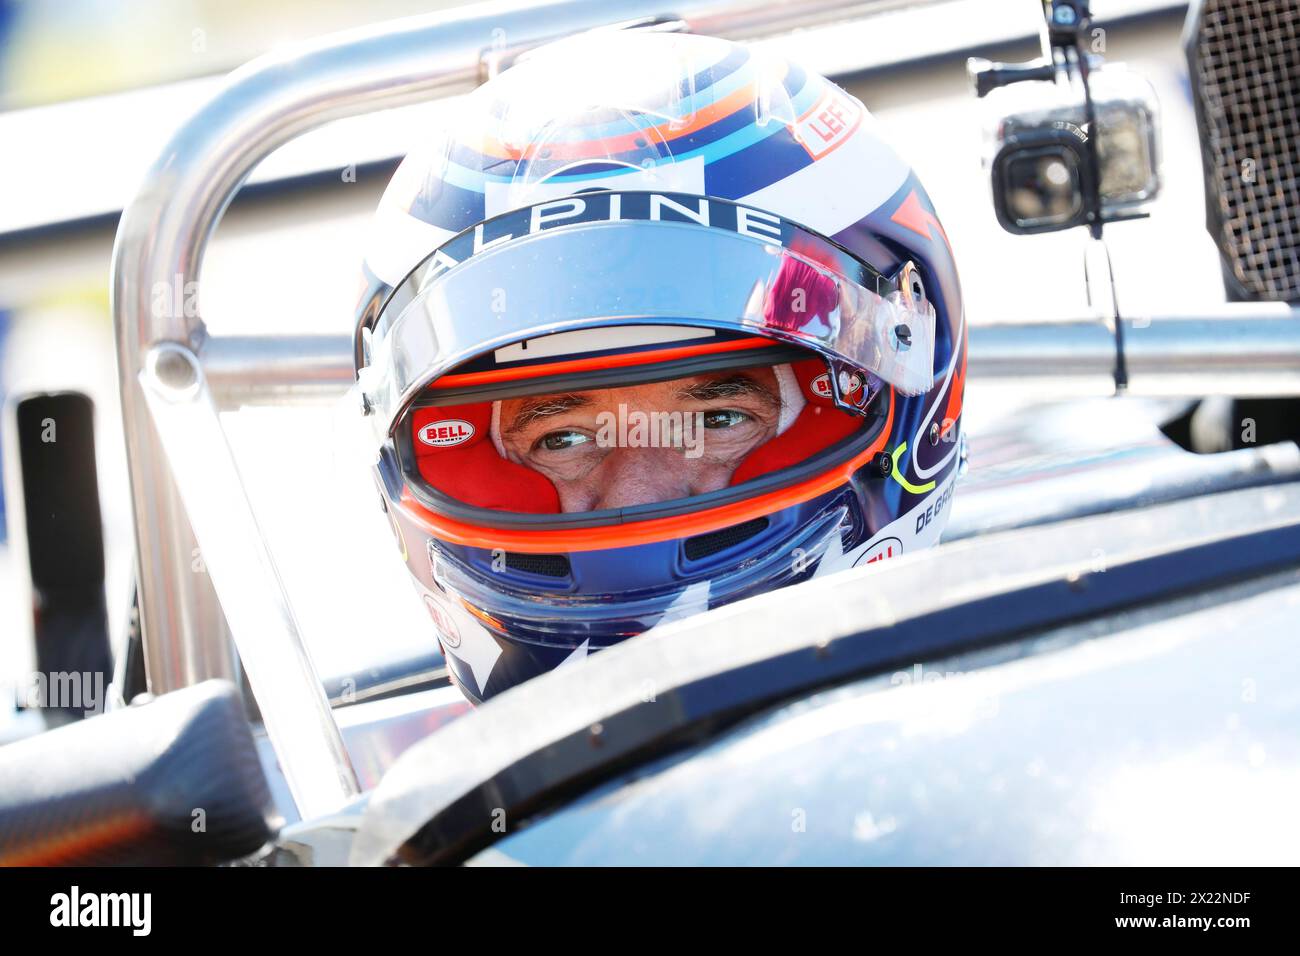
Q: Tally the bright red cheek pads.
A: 2